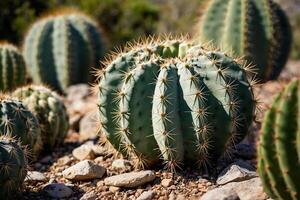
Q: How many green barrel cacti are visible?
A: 8